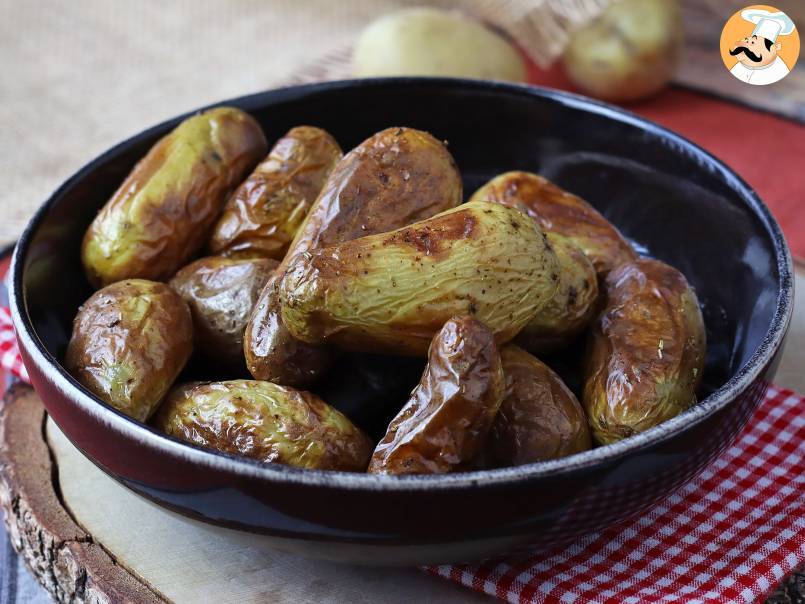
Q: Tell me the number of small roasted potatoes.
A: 12